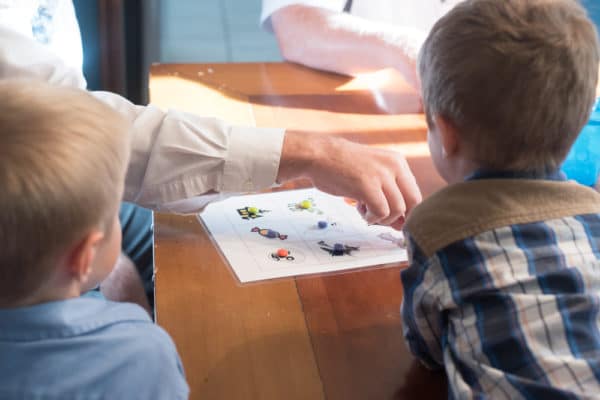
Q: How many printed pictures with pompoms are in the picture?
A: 6